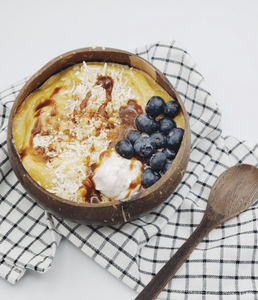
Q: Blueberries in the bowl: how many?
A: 13